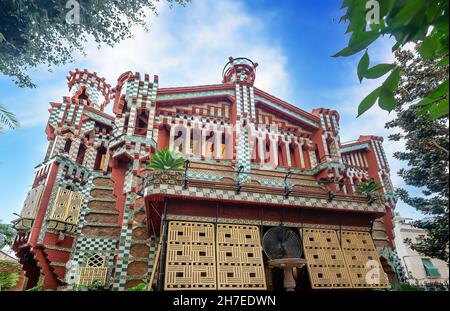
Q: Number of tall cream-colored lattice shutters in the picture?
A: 4